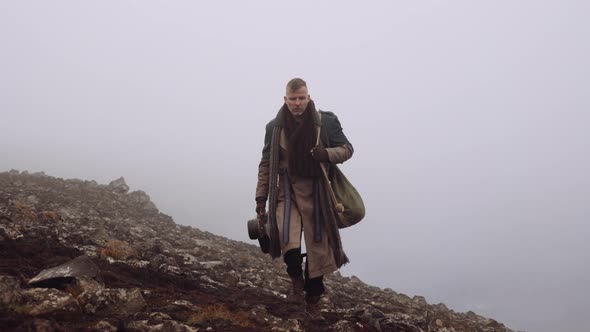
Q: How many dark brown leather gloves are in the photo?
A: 2